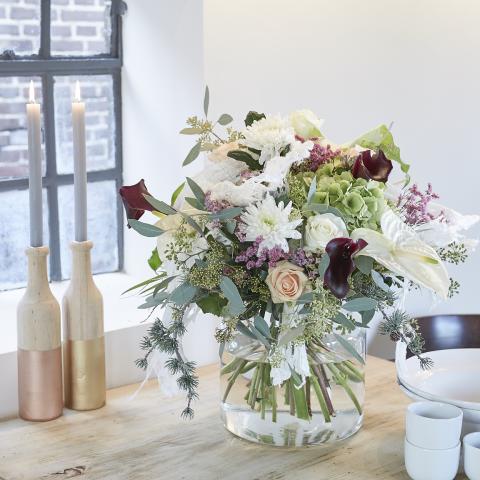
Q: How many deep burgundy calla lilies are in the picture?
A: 3